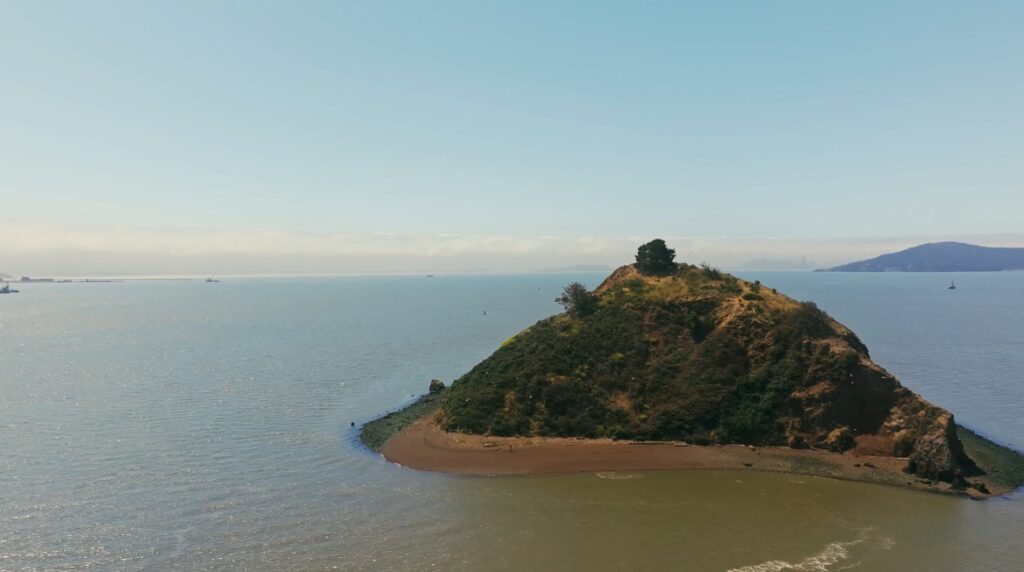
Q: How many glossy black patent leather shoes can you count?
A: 0